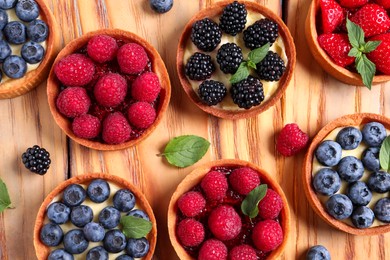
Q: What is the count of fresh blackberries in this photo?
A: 9